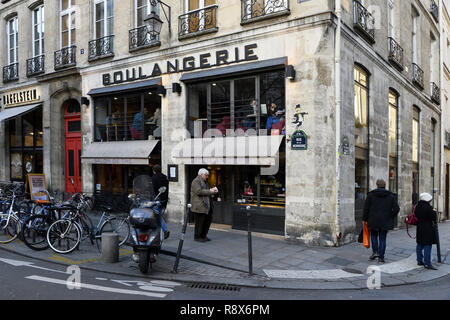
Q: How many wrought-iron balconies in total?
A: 12